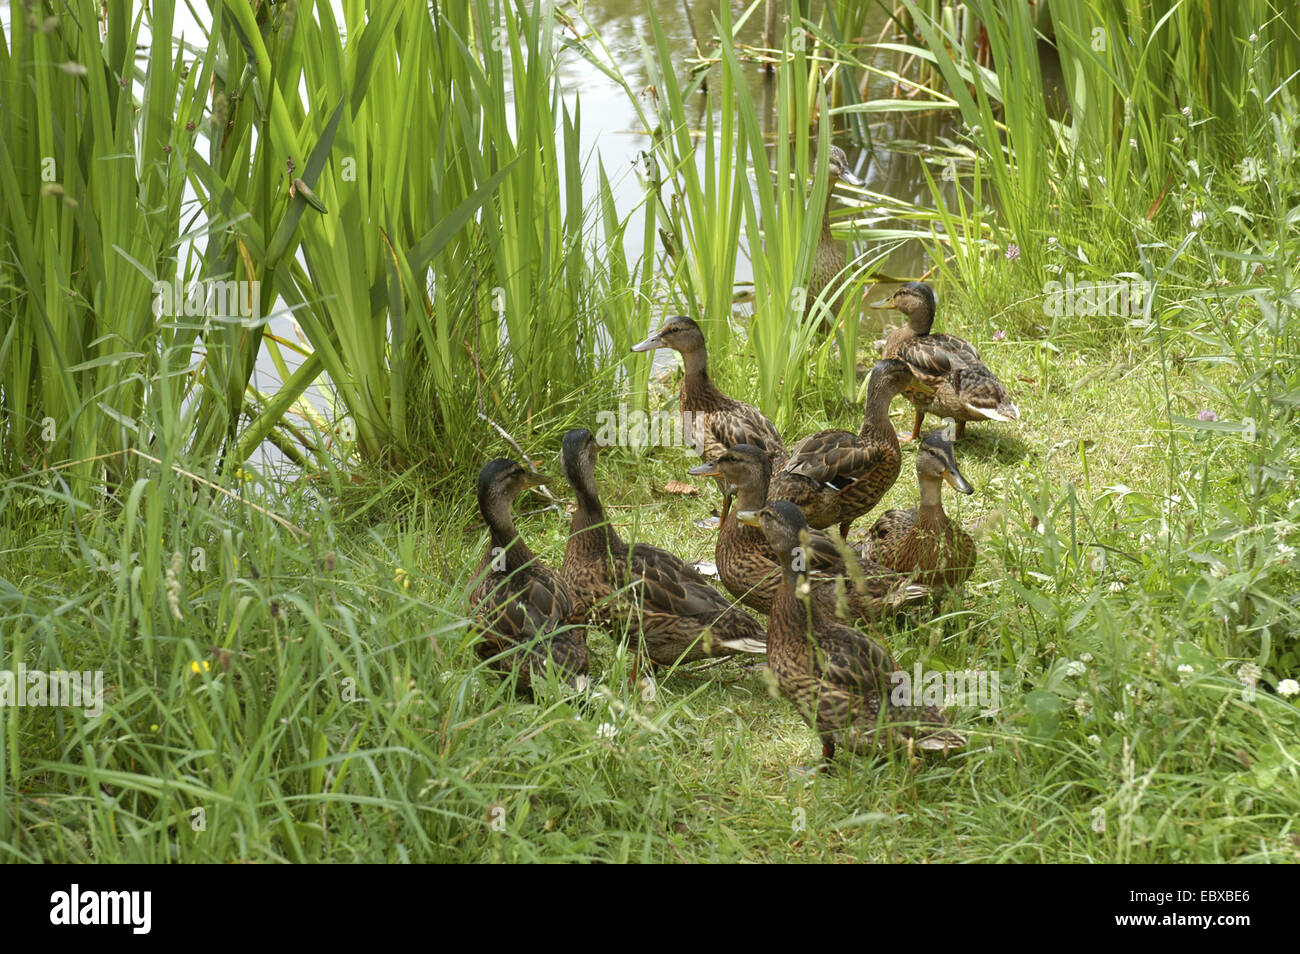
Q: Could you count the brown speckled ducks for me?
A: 9